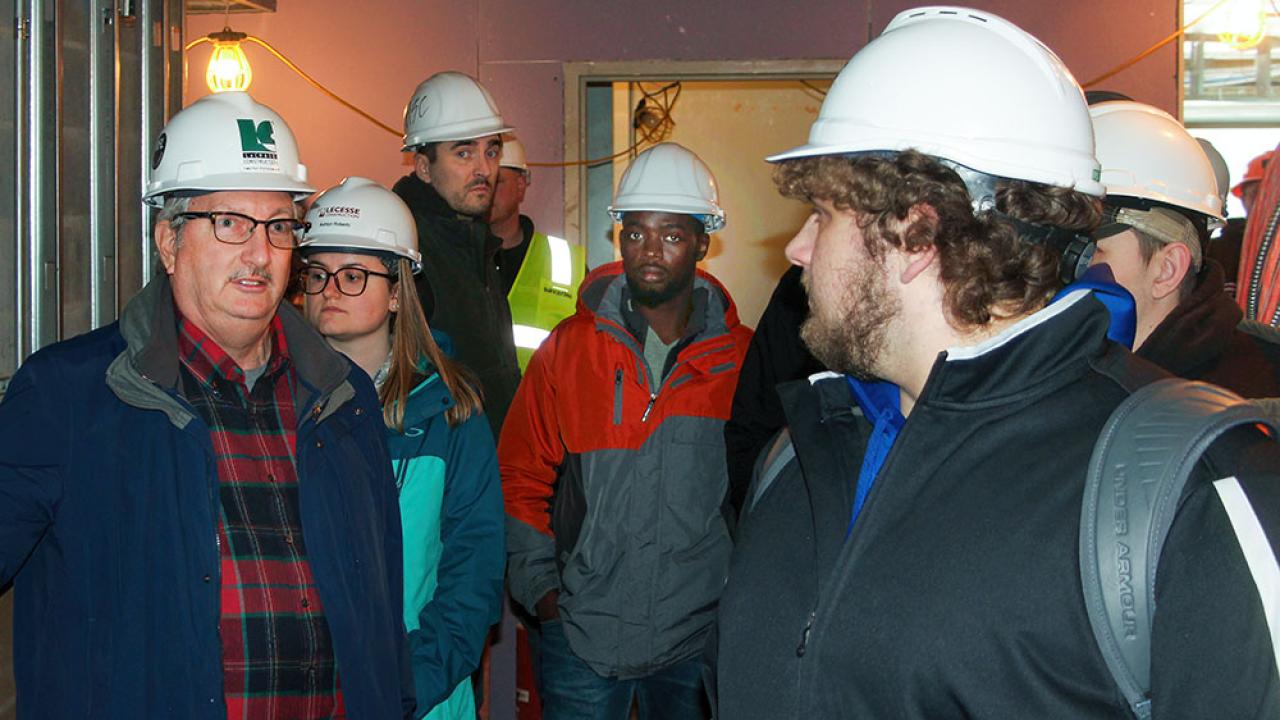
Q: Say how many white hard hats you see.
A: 7